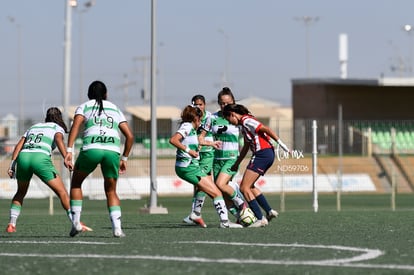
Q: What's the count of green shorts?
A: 5